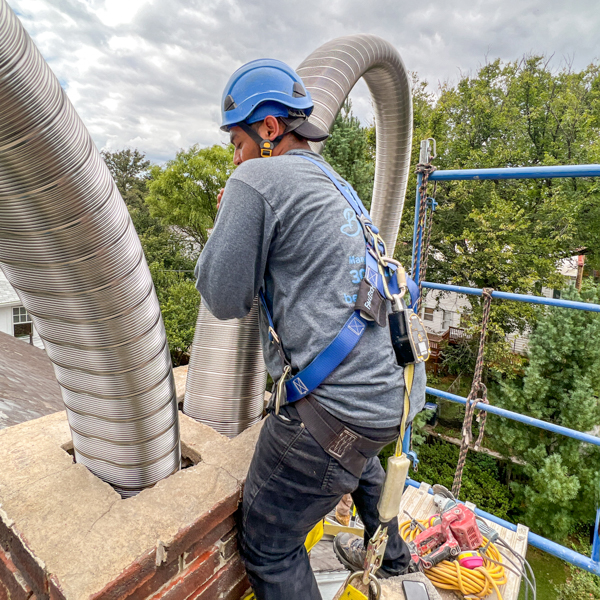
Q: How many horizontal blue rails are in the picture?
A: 4